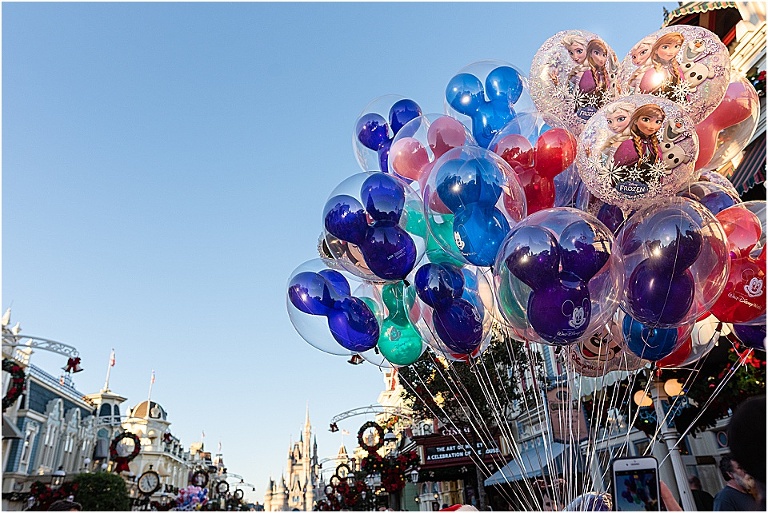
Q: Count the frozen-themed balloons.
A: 3